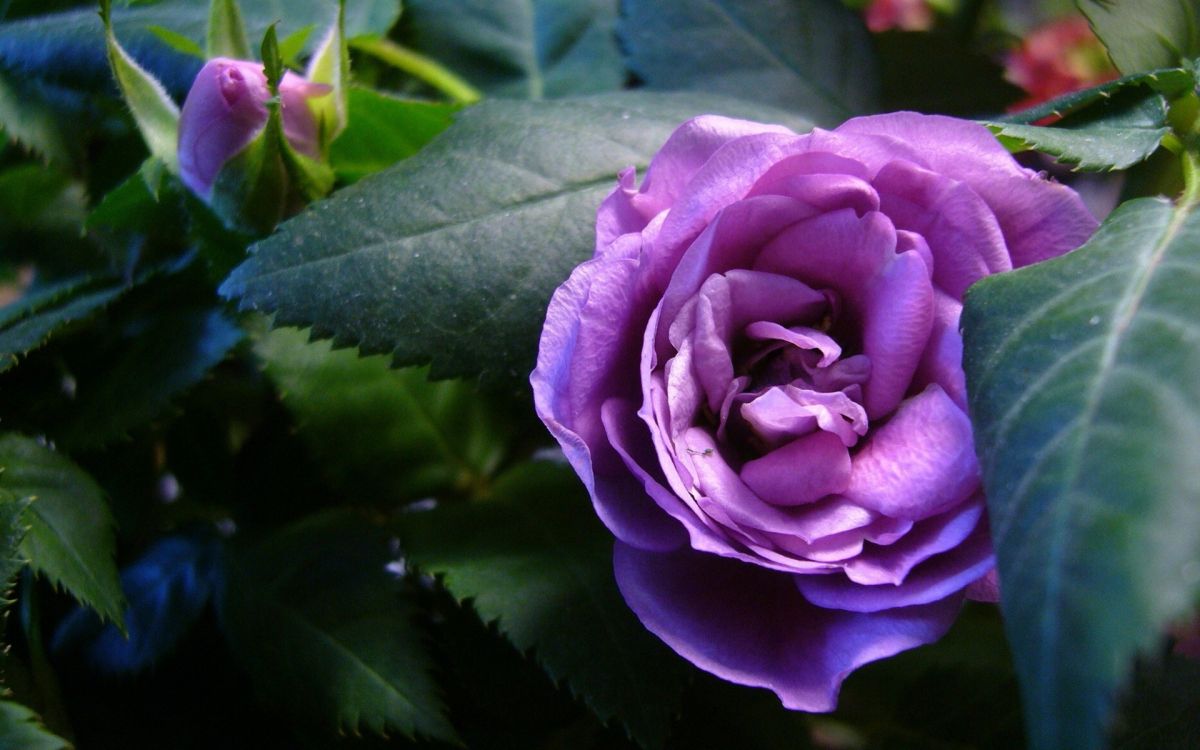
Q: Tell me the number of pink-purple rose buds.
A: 1